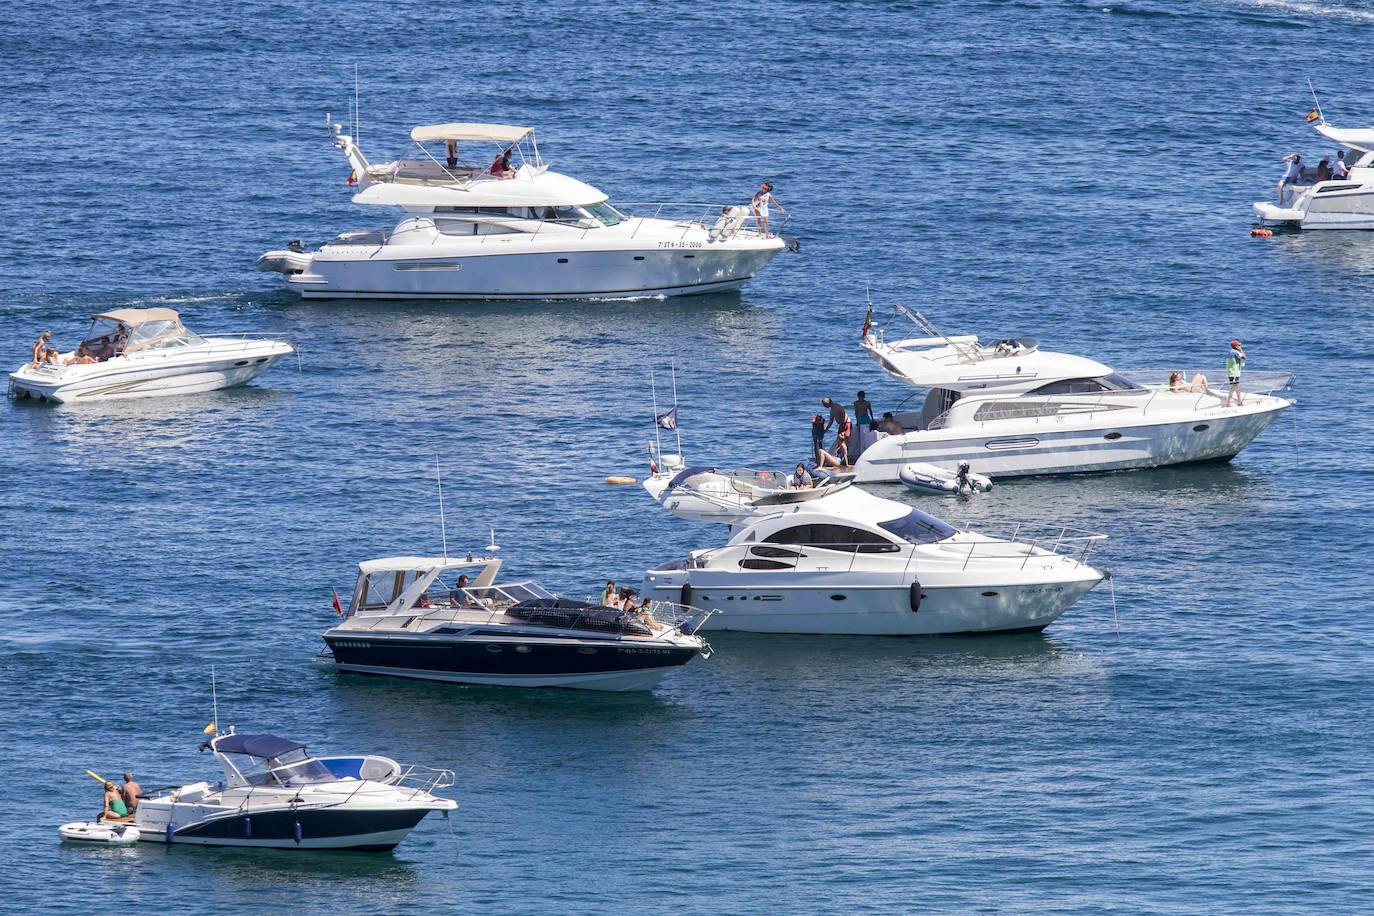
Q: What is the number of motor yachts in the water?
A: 7